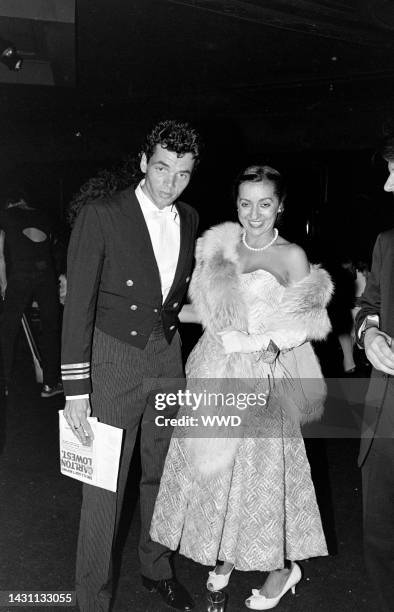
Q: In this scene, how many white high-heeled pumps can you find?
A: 2